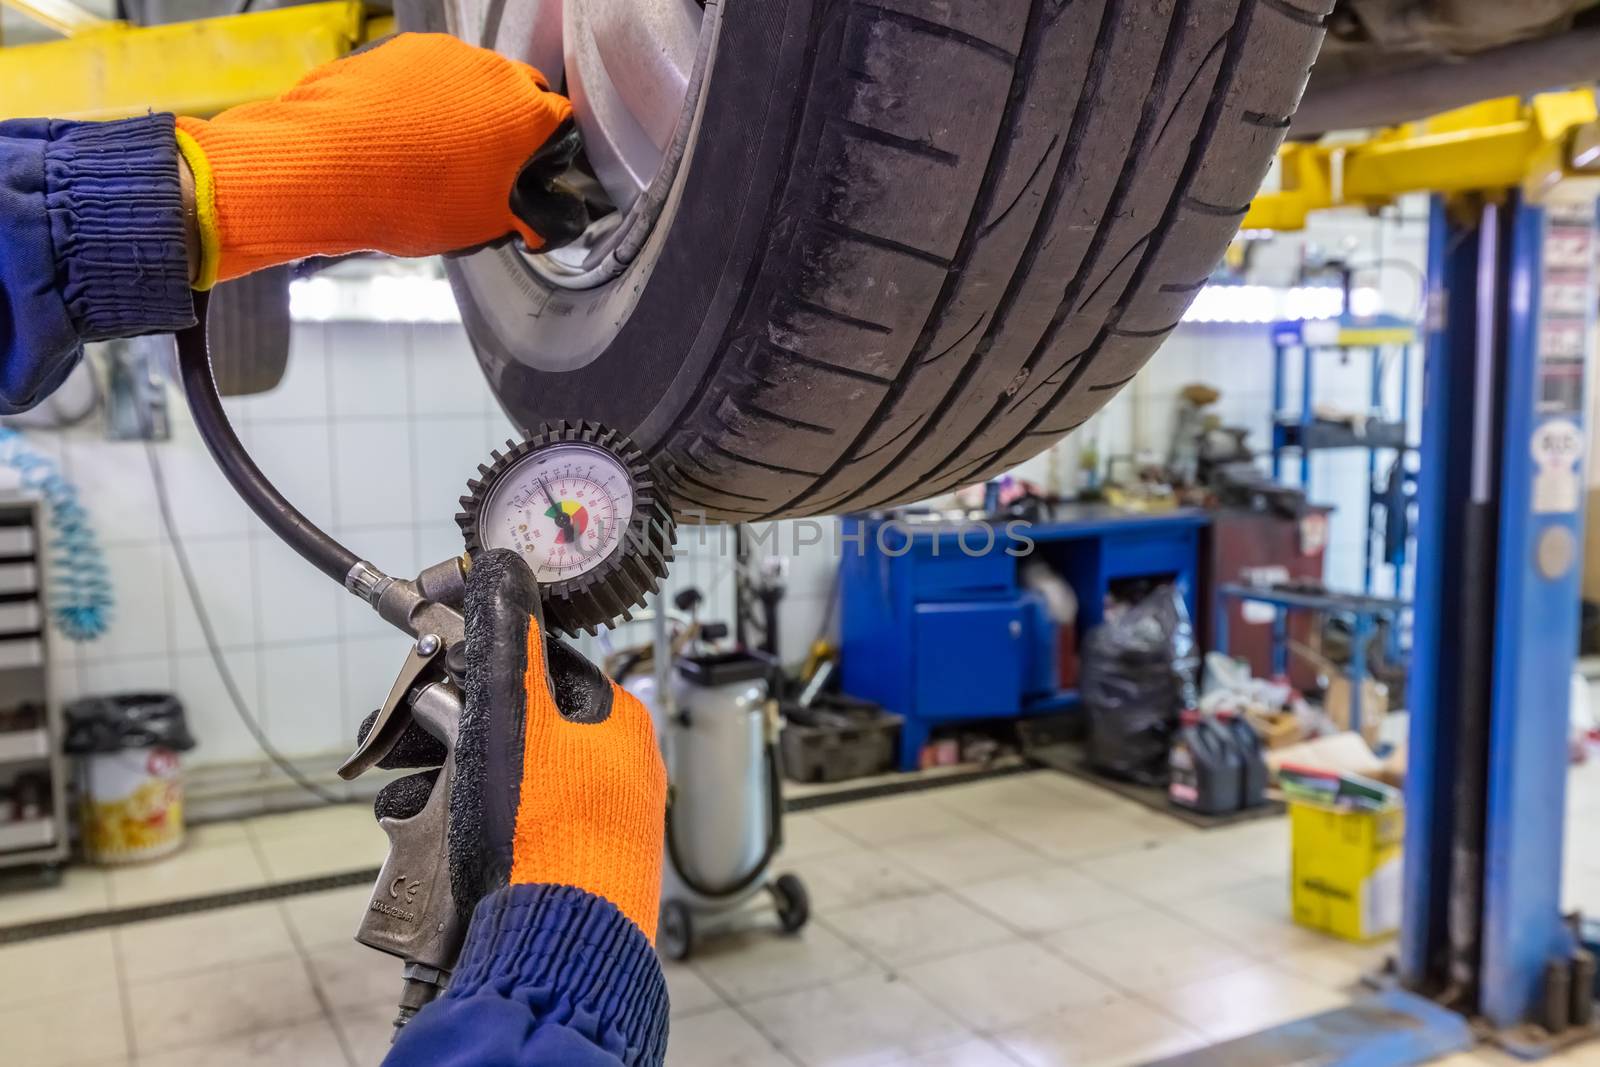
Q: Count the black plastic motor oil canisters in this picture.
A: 2